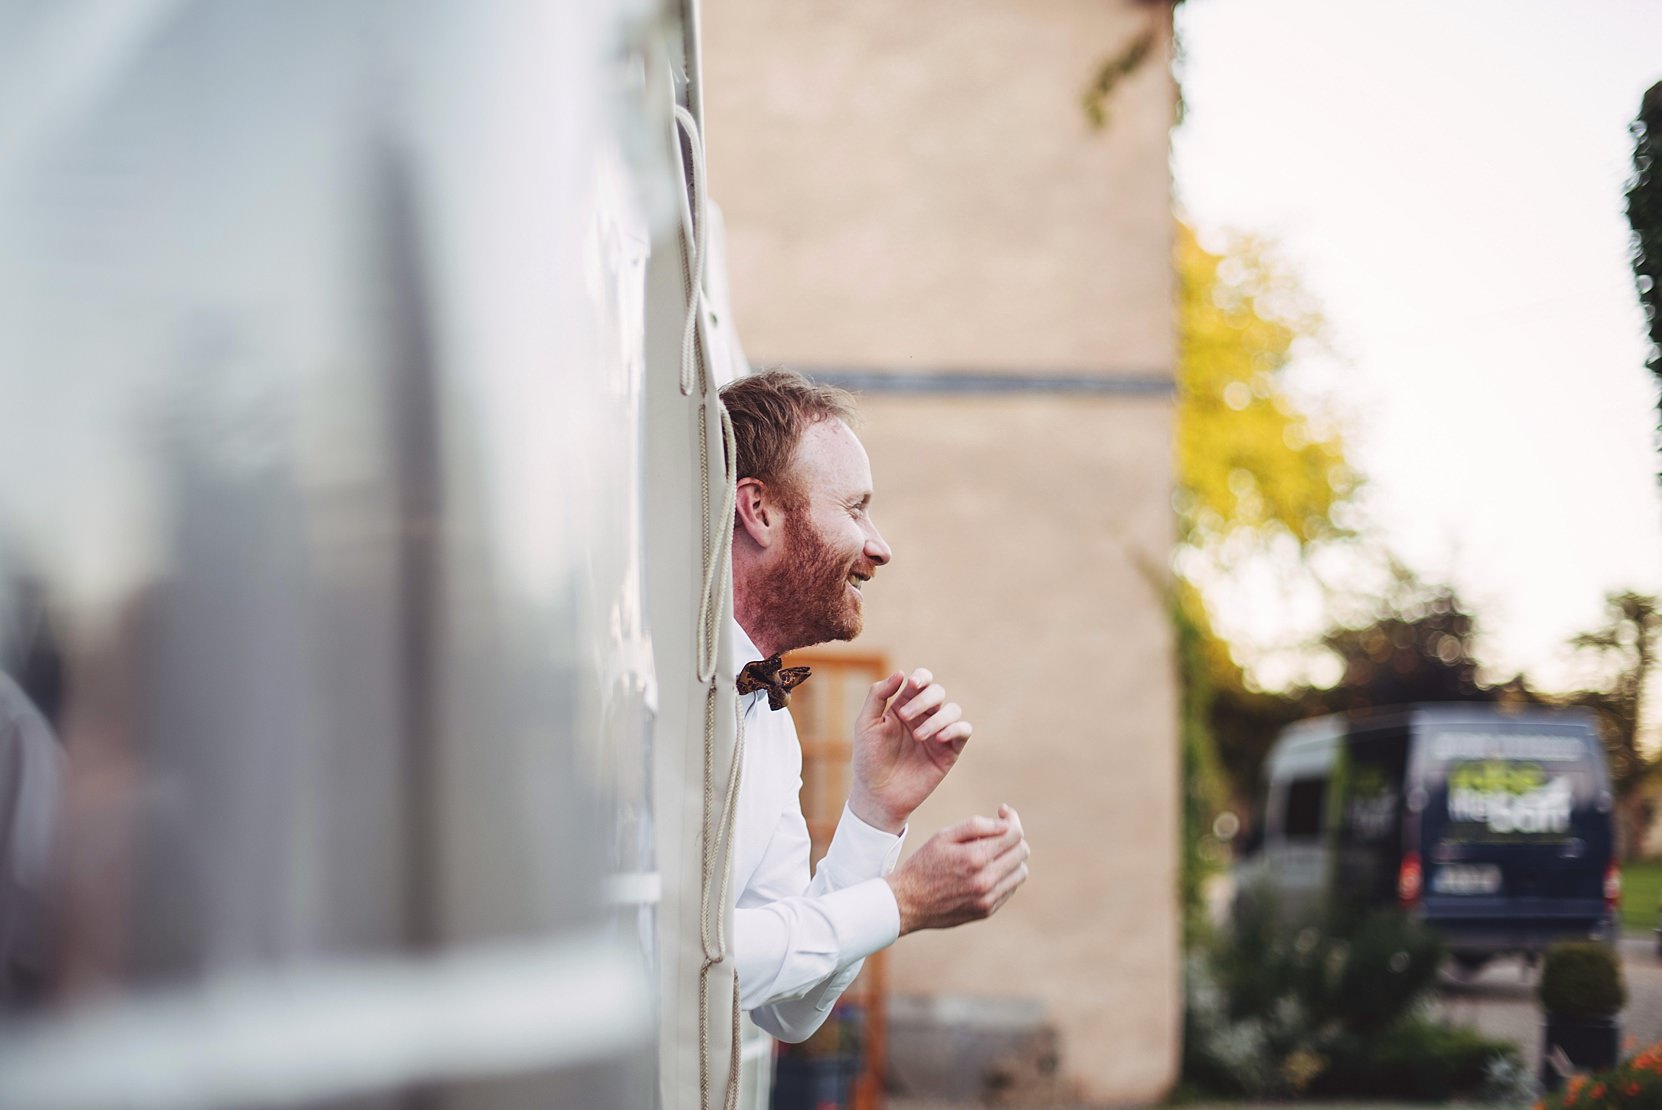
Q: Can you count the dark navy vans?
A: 1